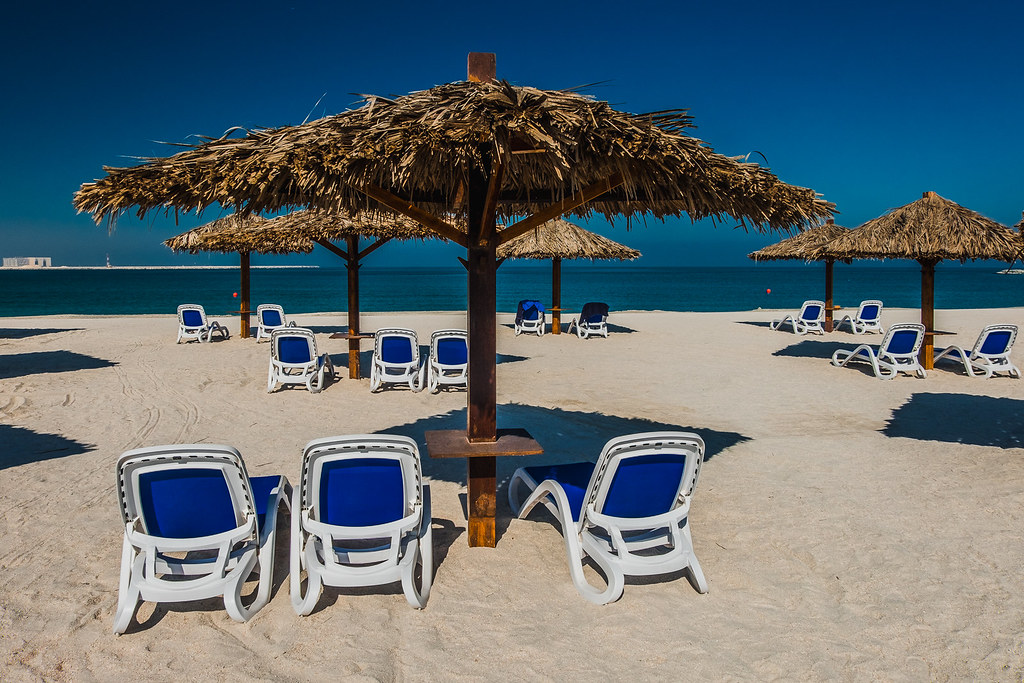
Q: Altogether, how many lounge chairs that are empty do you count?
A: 14